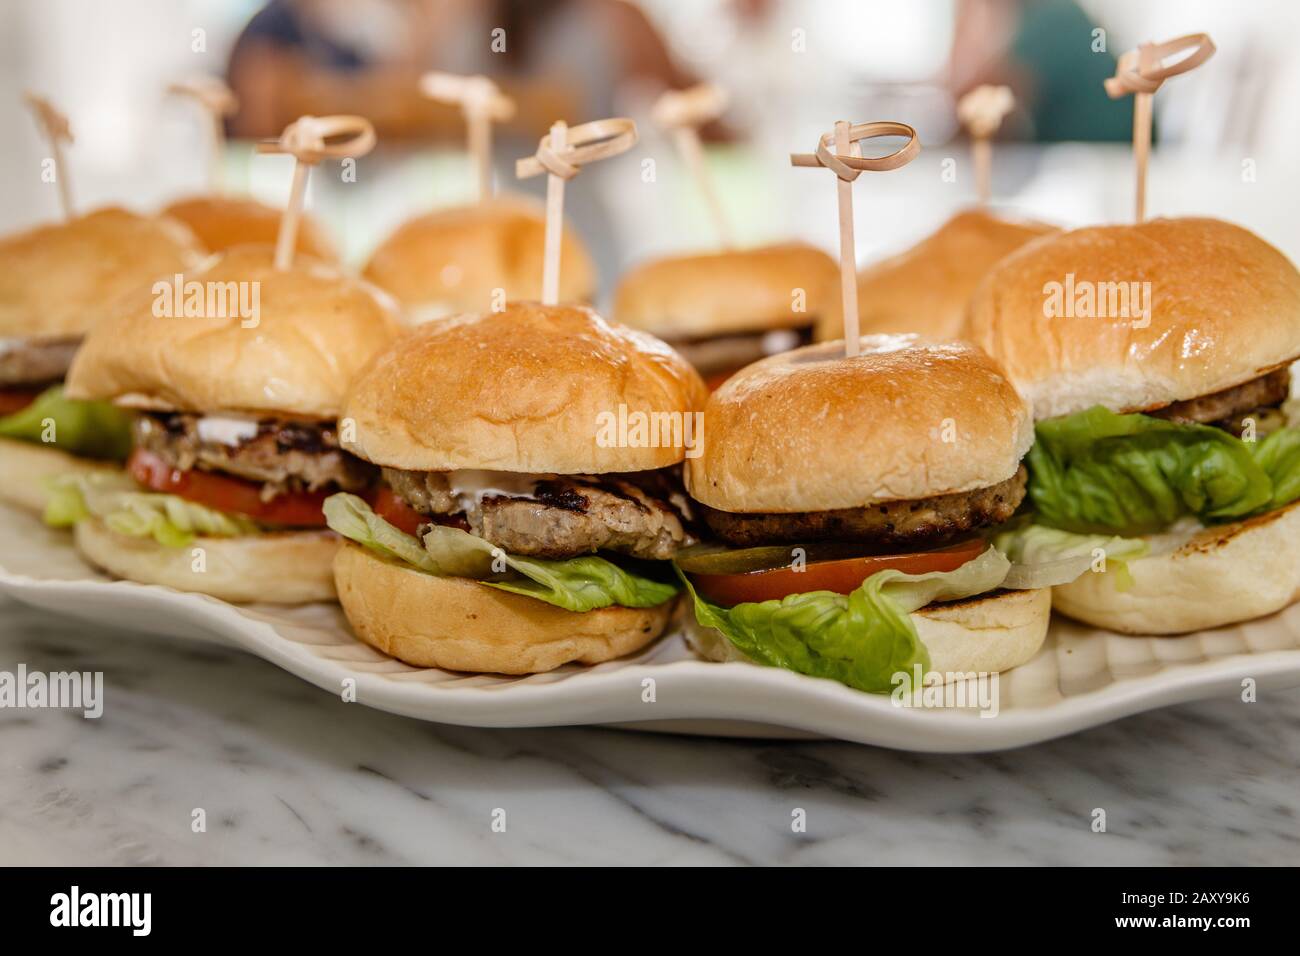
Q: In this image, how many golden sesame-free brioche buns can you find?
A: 9